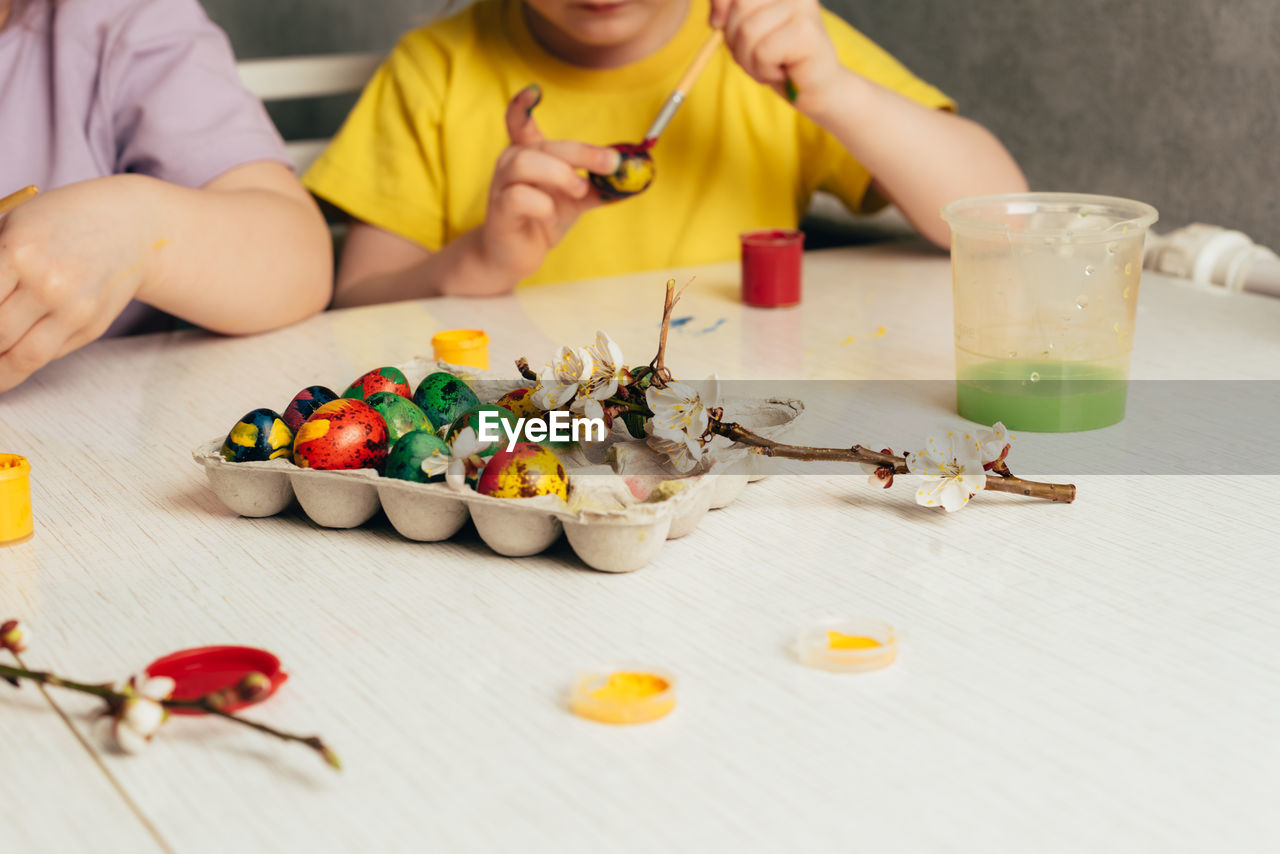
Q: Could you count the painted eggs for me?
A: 11